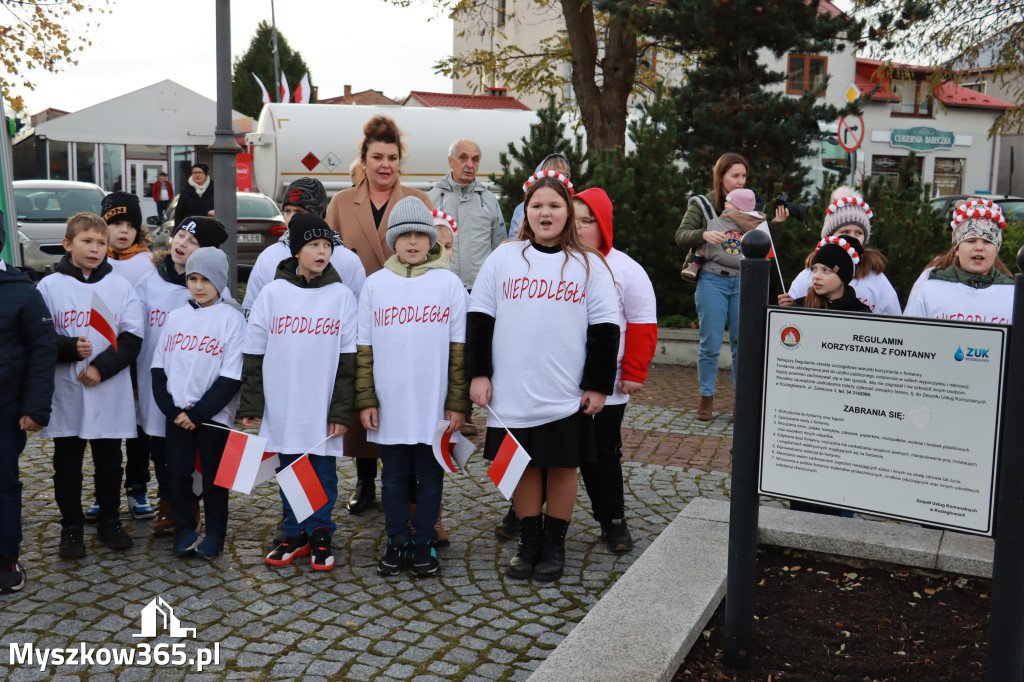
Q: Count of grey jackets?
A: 1